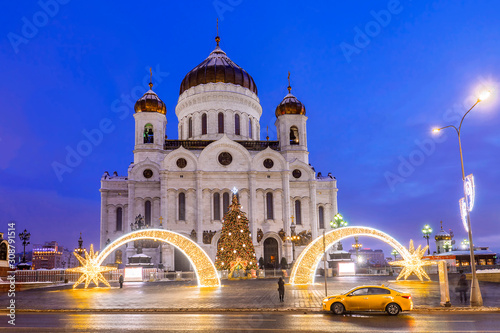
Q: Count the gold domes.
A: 3